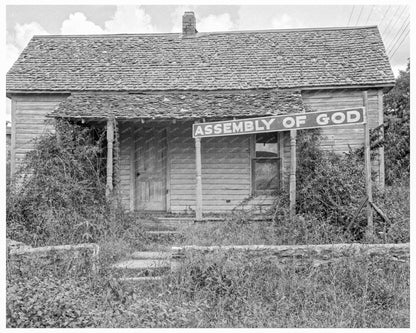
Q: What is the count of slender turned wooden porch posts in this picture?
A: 3